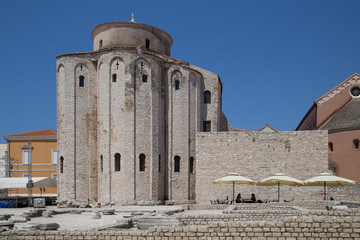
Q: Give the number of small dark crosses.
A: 3